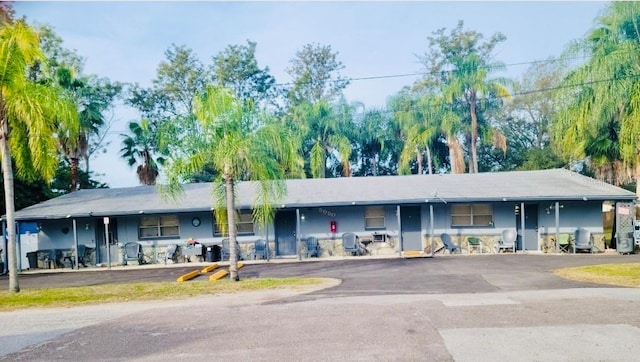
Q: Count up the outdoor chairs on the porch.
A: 13